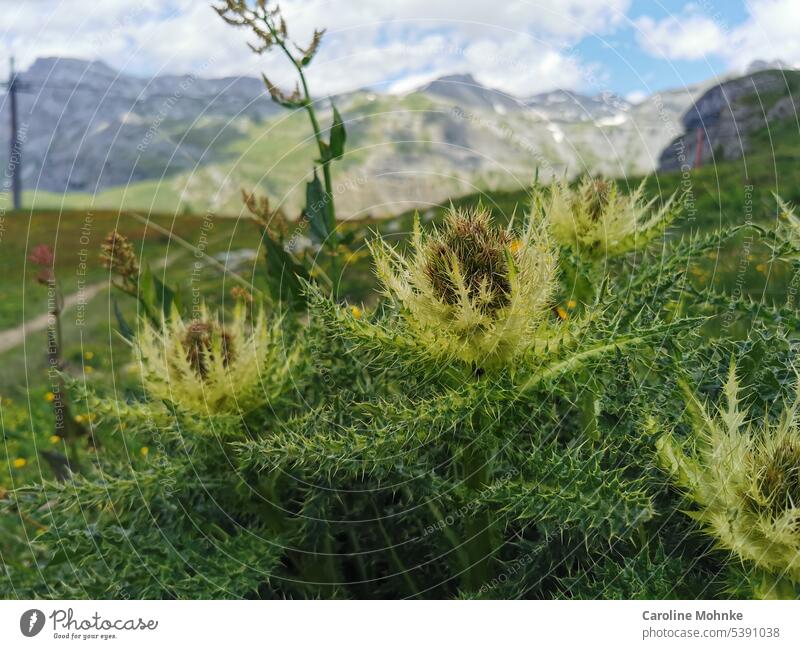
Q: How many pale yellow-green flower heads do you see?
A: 4